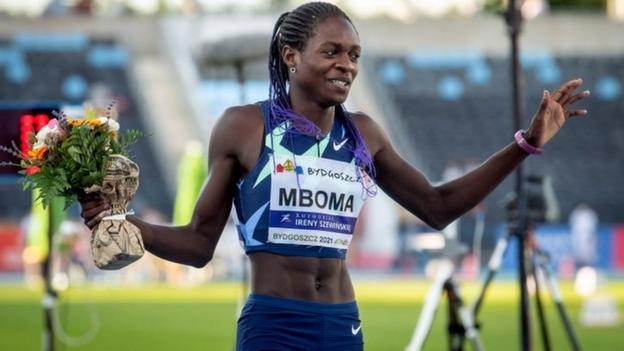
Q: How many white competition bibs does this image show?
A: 1